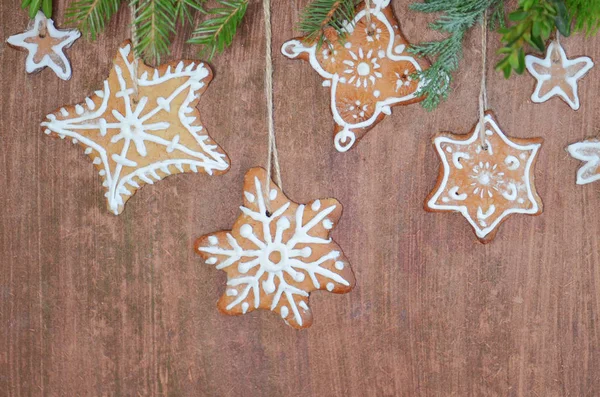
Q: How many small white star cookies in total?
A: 3